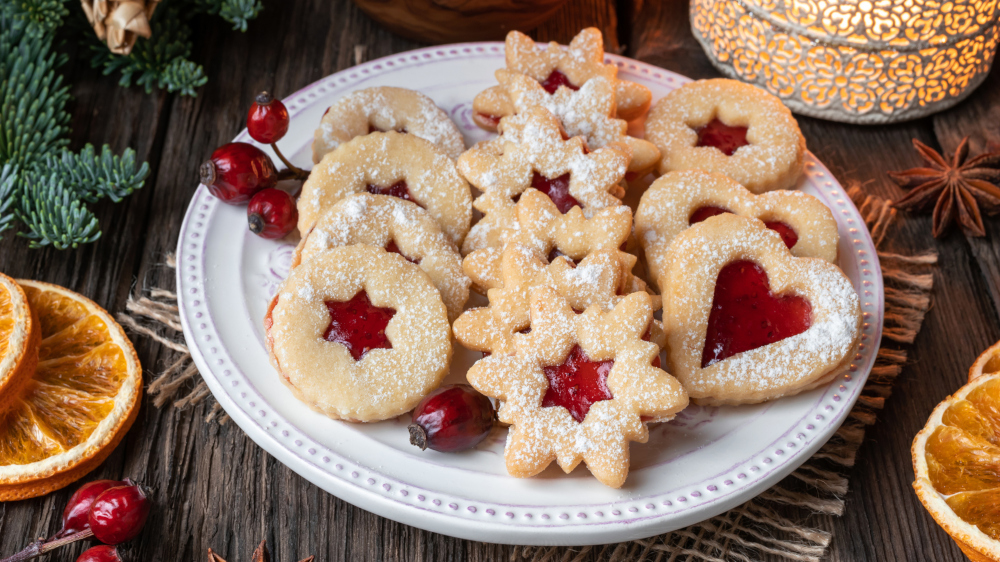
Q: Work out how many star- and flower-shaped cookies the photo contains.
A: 6